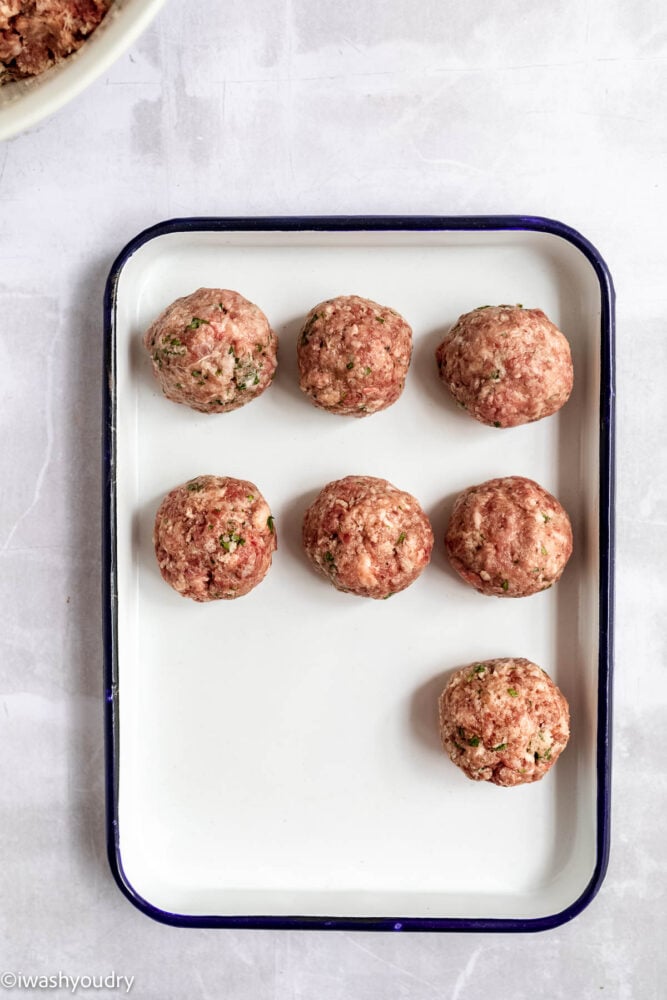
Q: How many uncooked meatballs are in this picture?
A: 7